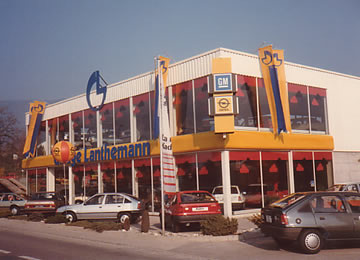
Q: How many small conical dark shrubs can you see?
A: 2